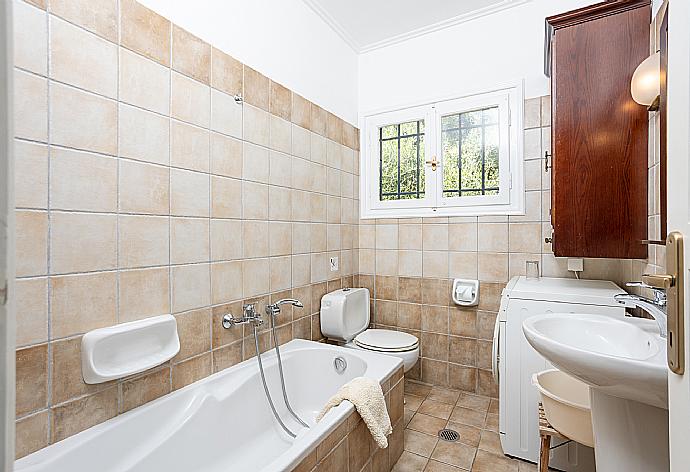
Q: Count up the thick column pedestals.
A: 1